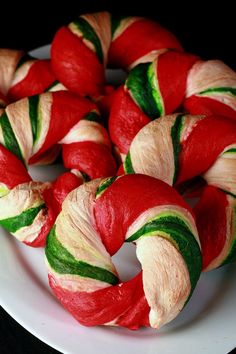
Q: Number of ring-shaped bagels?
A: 6